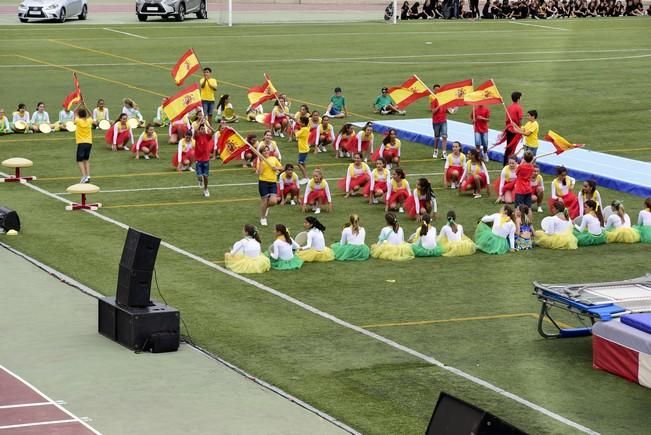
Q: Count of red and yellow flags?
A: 9